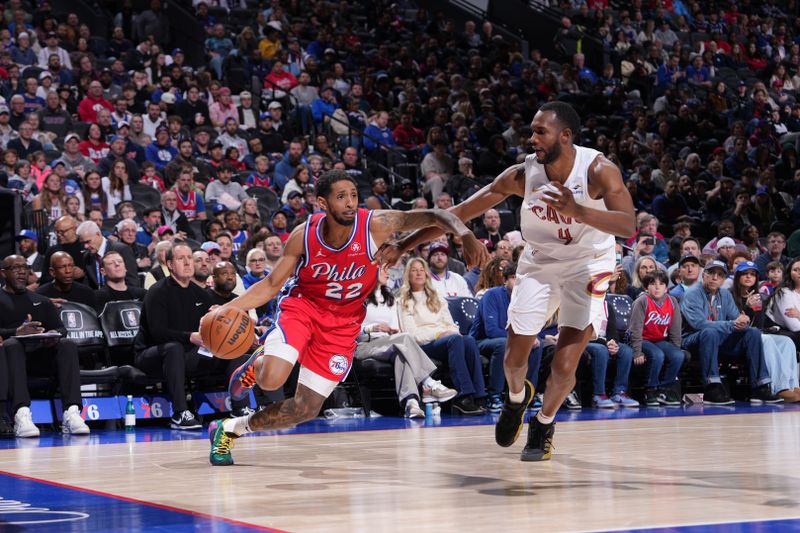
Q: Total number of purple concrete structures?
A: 0